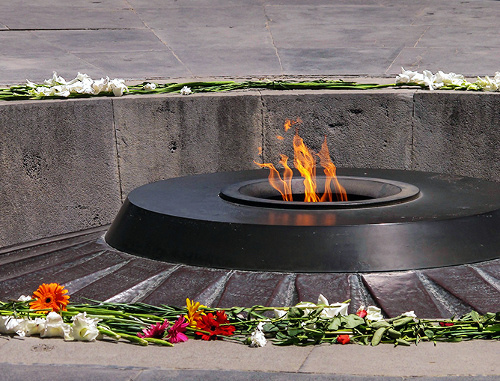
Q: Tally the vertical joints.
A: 3